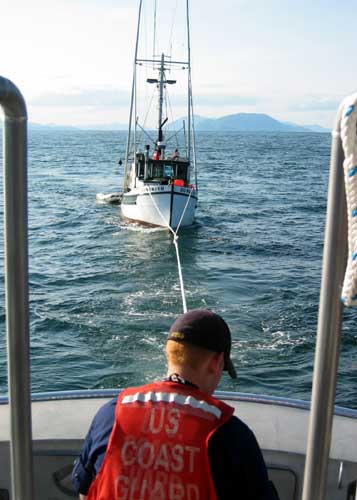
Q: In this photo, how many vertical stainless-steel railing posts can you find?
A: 2